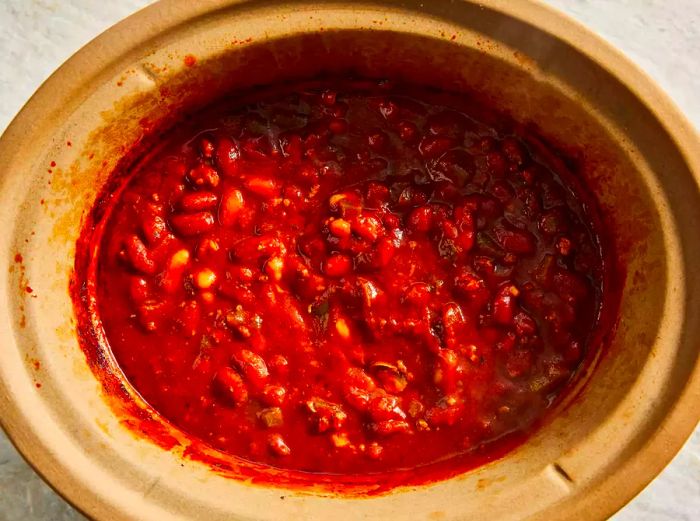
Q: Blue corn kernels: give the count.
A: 0